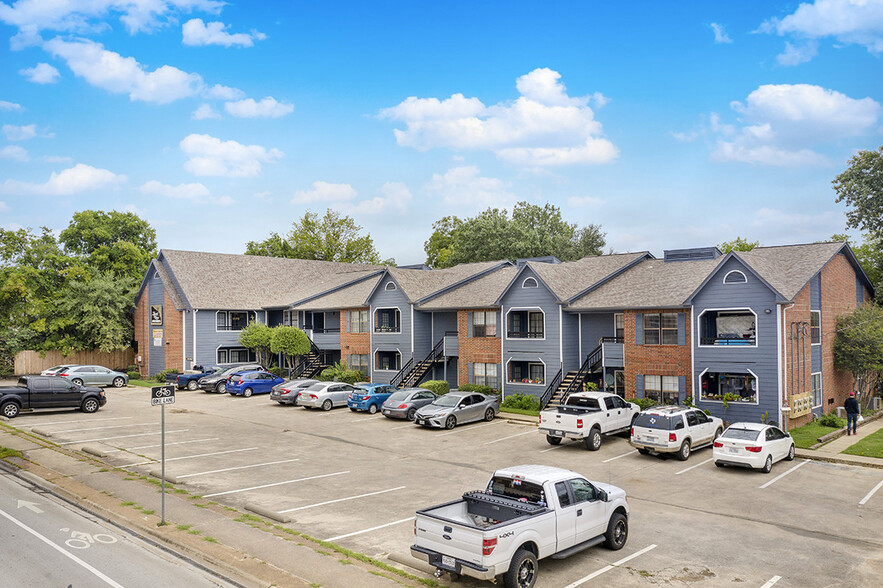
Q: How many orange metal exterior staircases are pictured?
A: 0